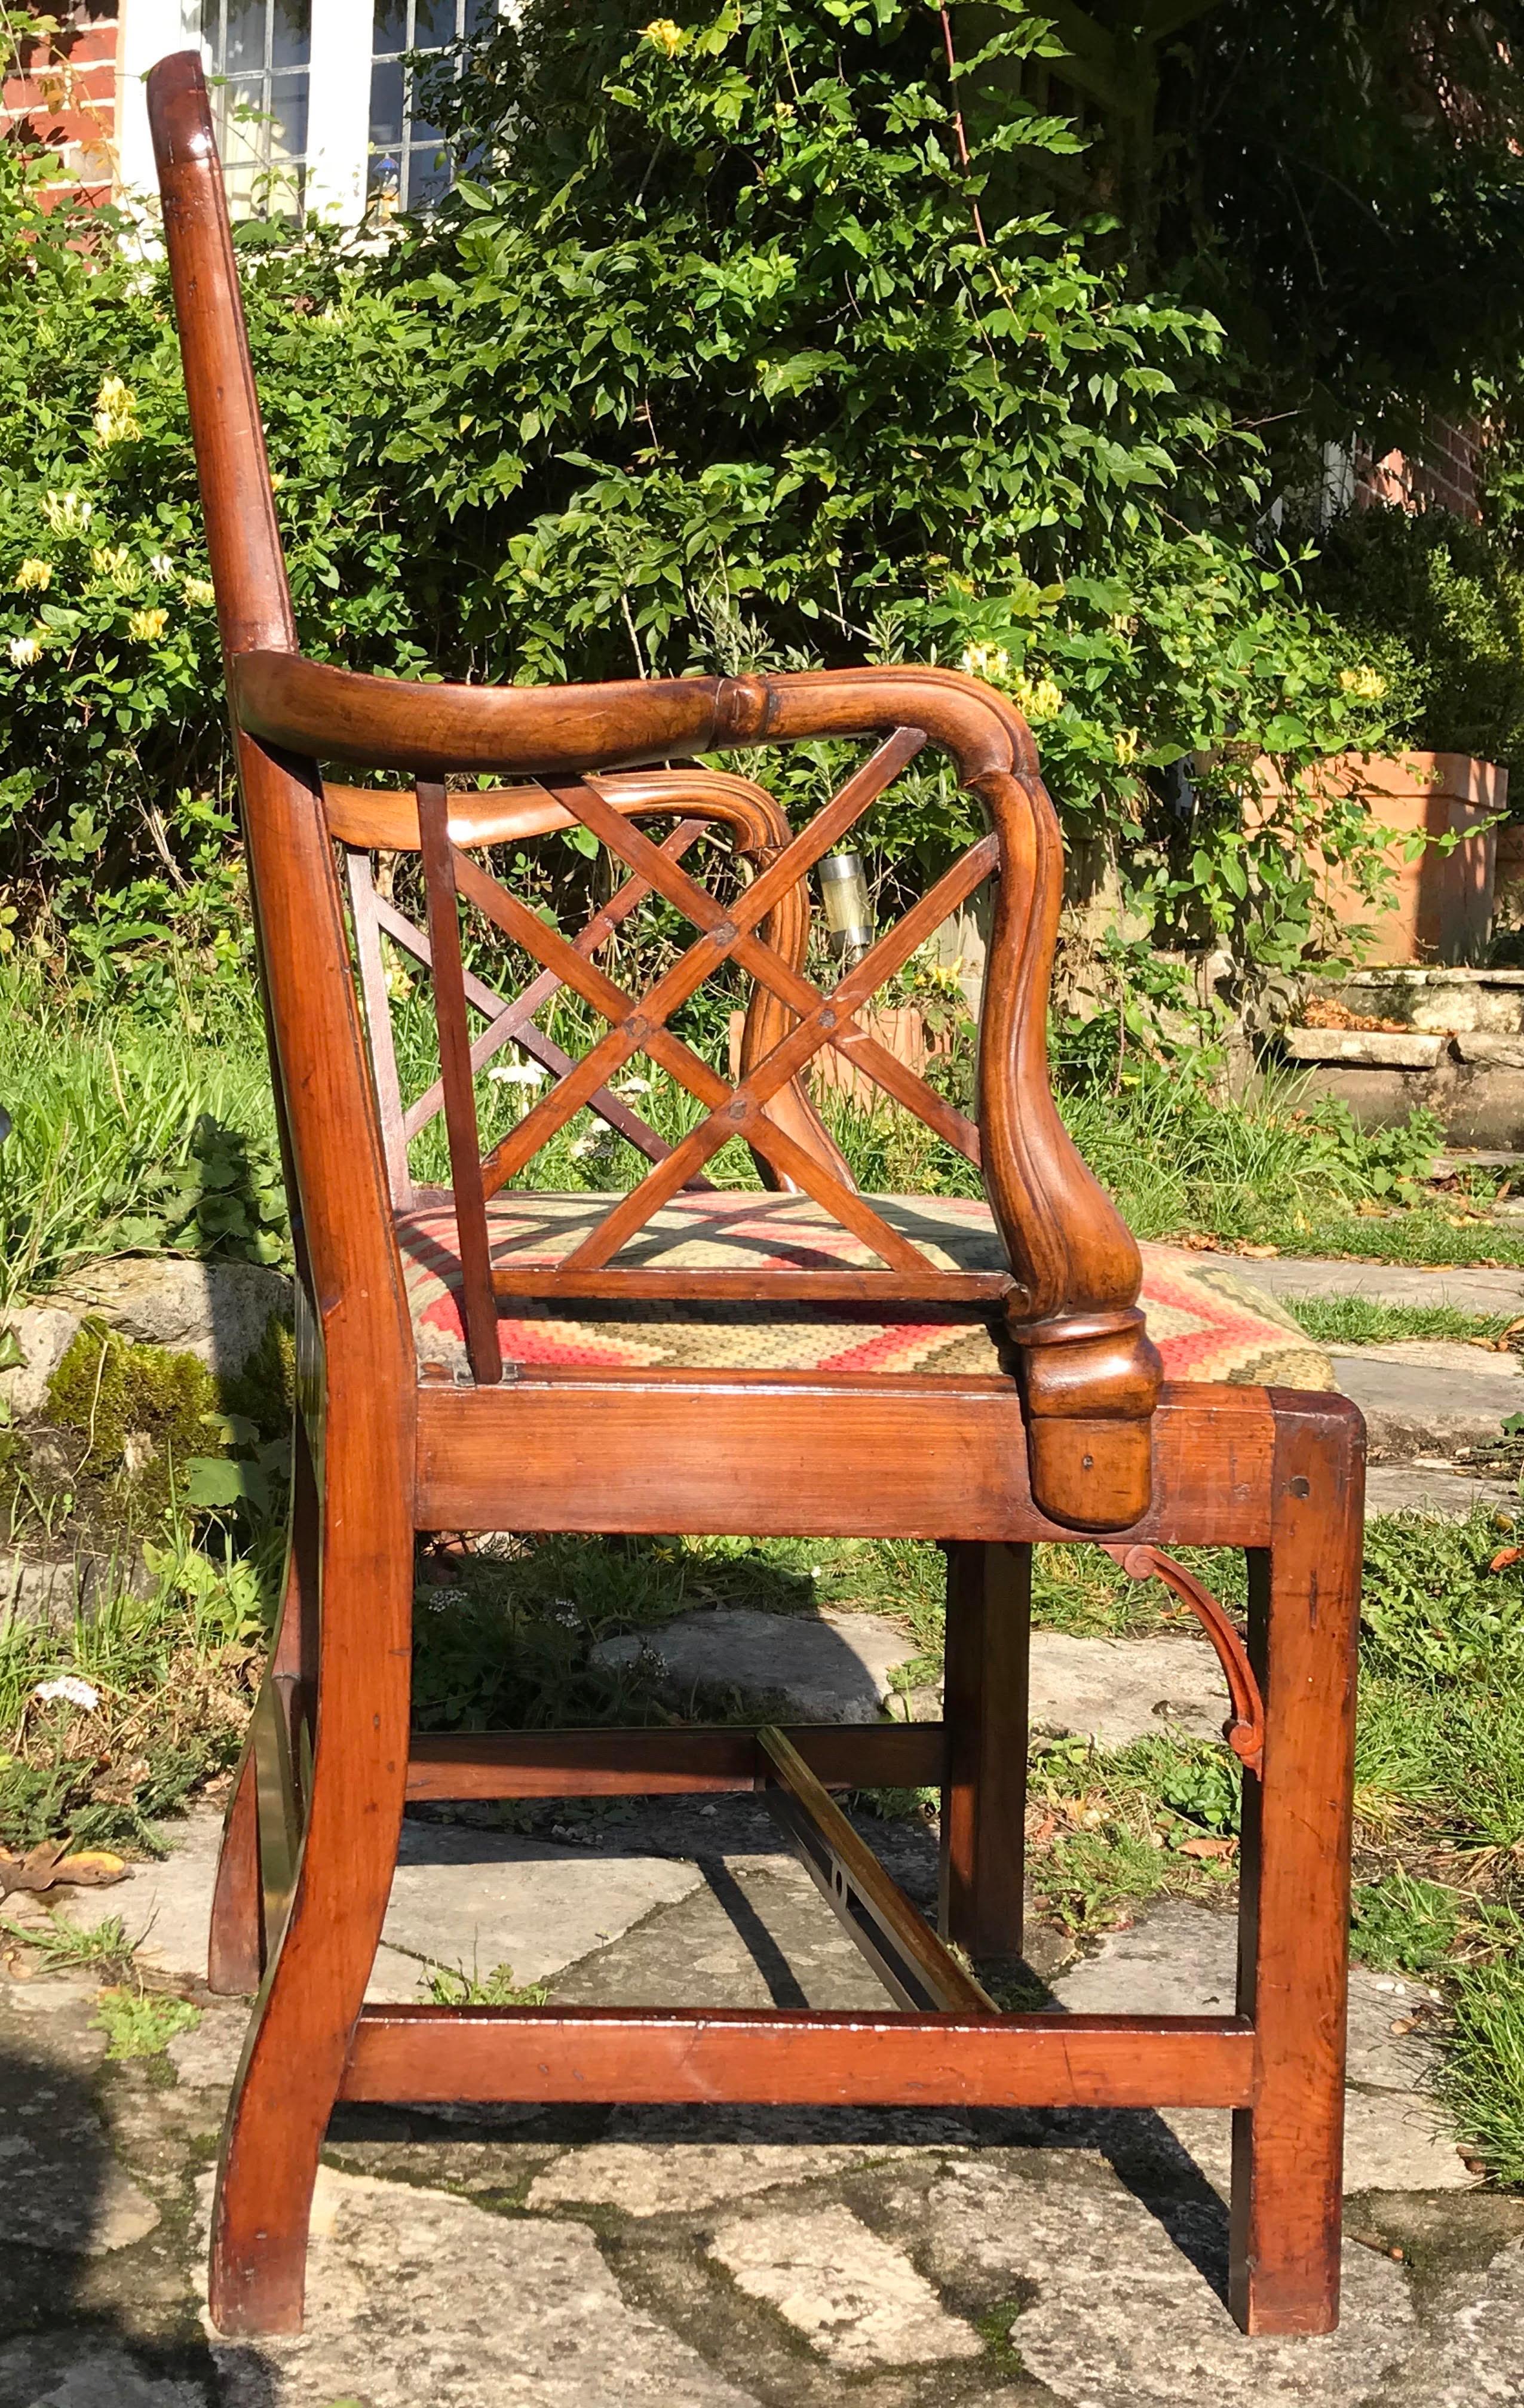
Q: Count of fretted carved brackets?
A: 1